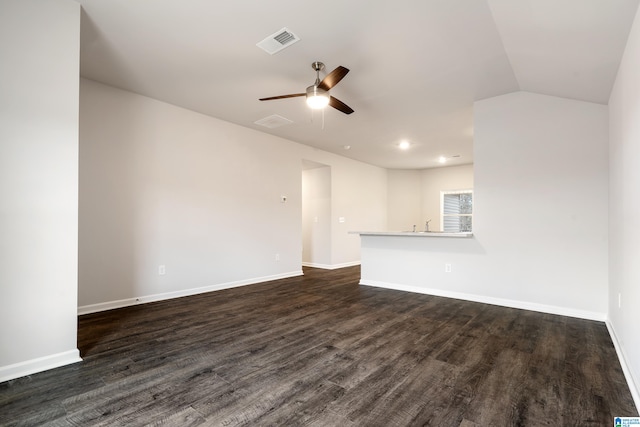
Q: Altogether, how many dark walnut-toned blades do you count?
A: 3